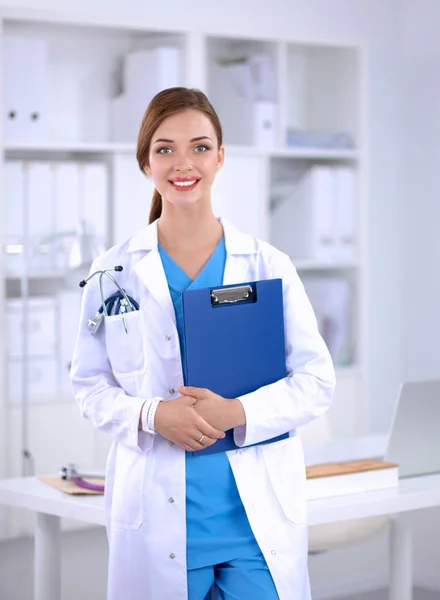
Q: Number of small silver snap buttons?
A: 5